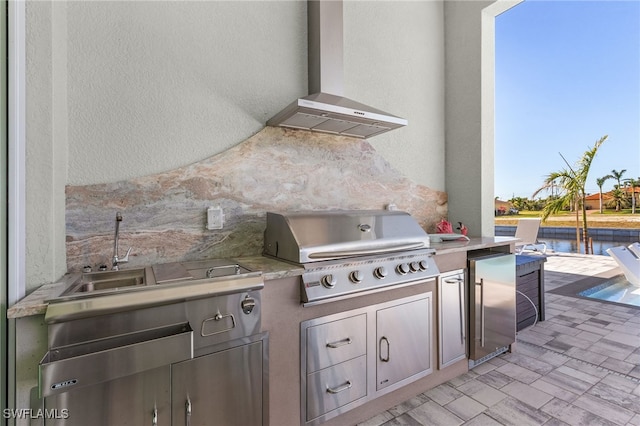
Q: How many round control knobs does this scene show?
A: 6